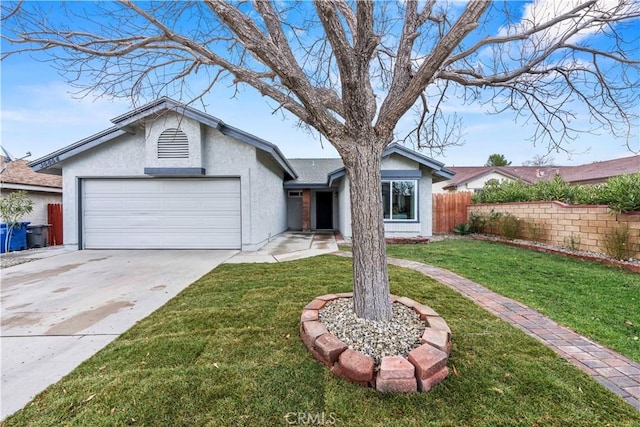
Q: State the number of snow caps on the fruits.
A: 0